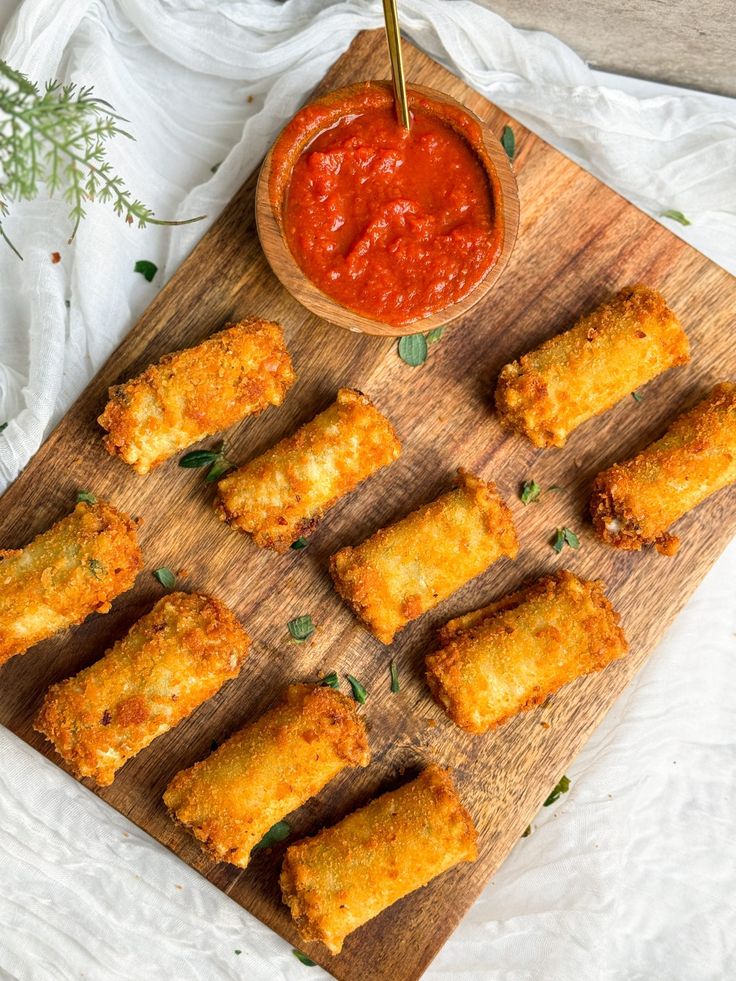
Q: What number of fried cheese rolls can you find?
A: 10